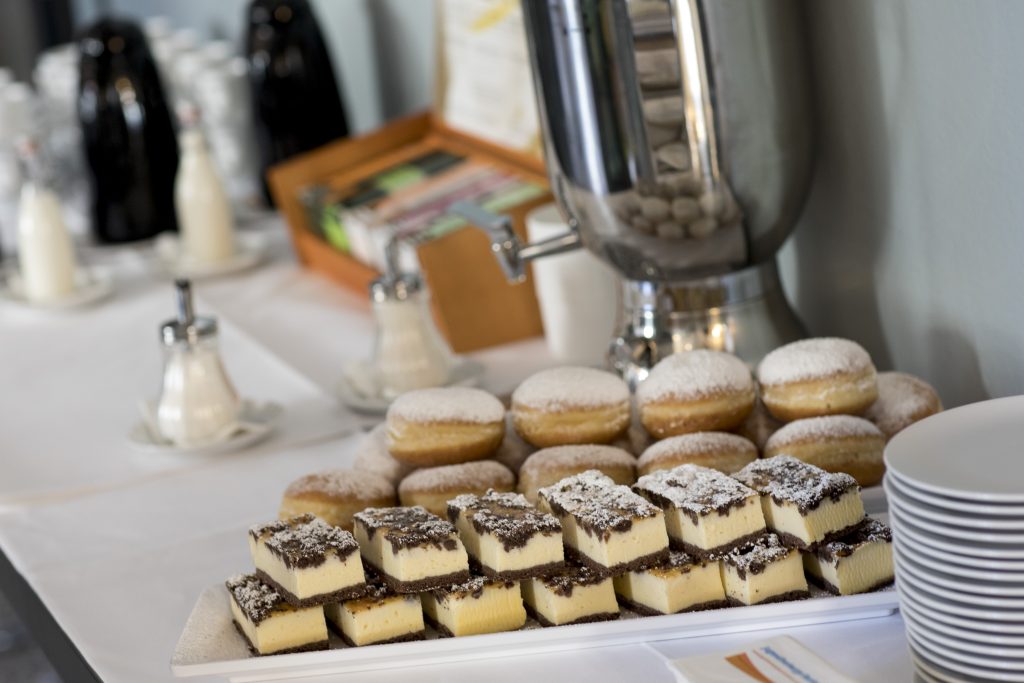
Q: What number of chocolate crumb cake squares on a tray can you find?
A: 13